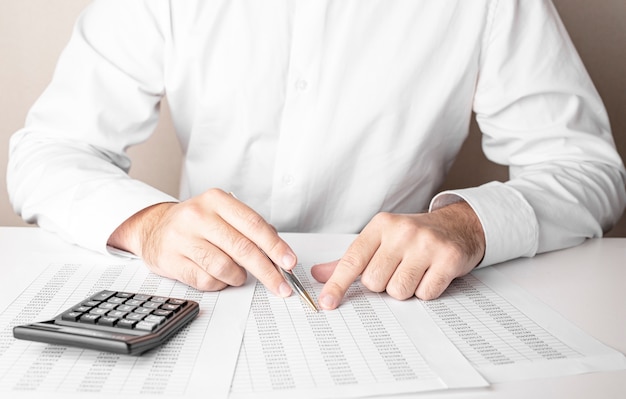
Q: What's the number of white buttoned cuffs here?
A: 2